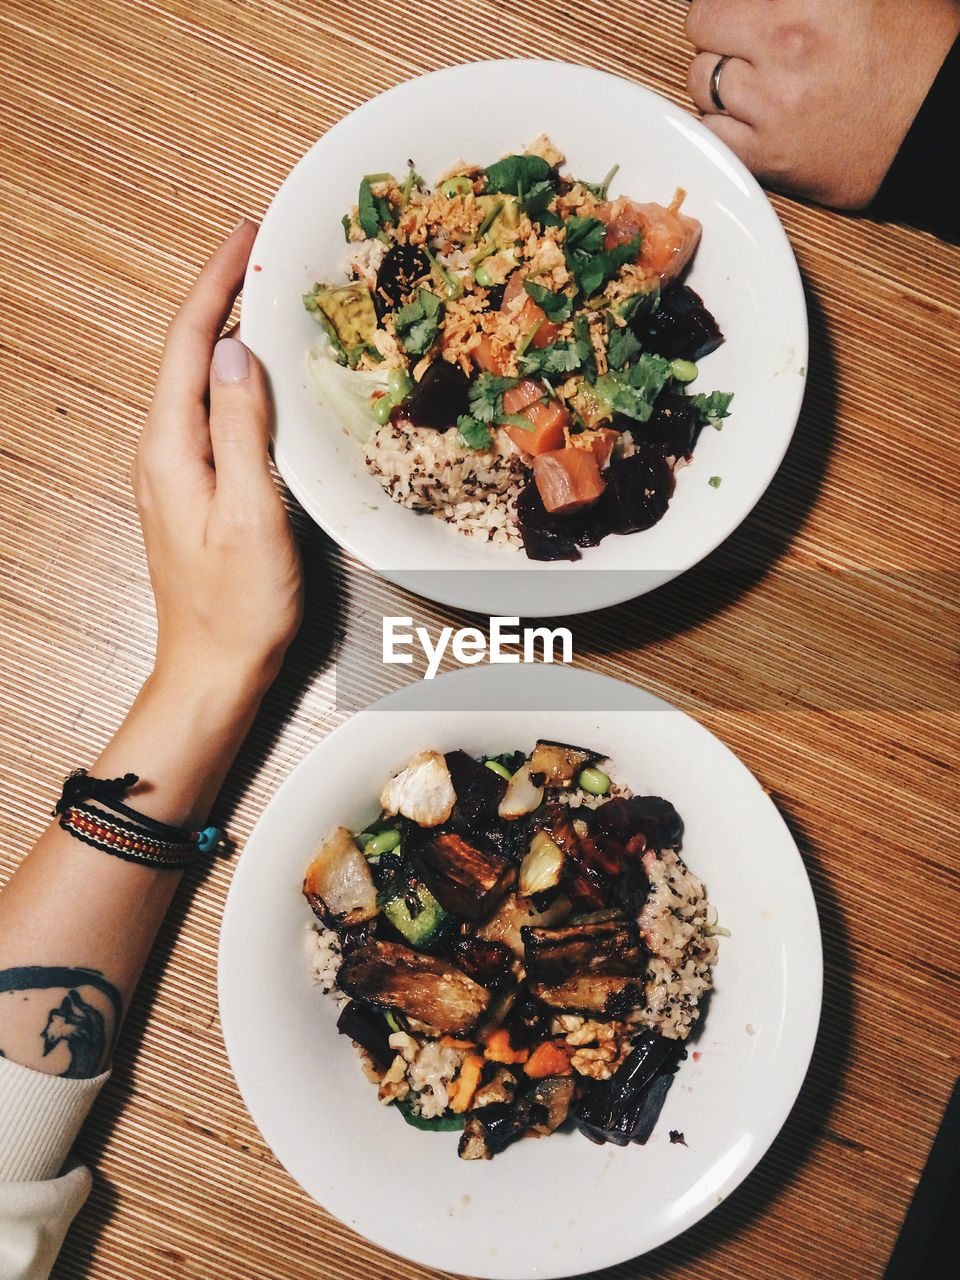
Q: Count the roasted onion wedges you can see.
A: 4